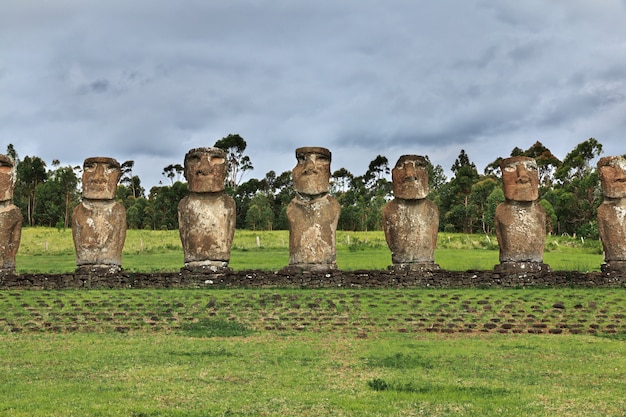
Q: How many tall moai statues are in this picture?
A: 7